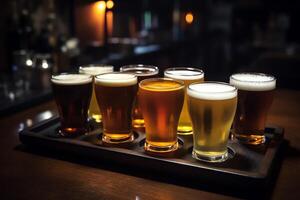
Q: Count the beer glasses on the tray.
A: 8